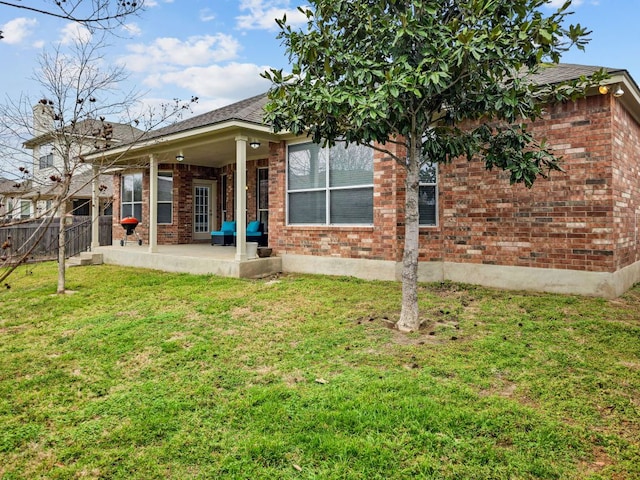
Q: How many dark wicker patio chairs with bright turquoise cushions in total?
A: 2